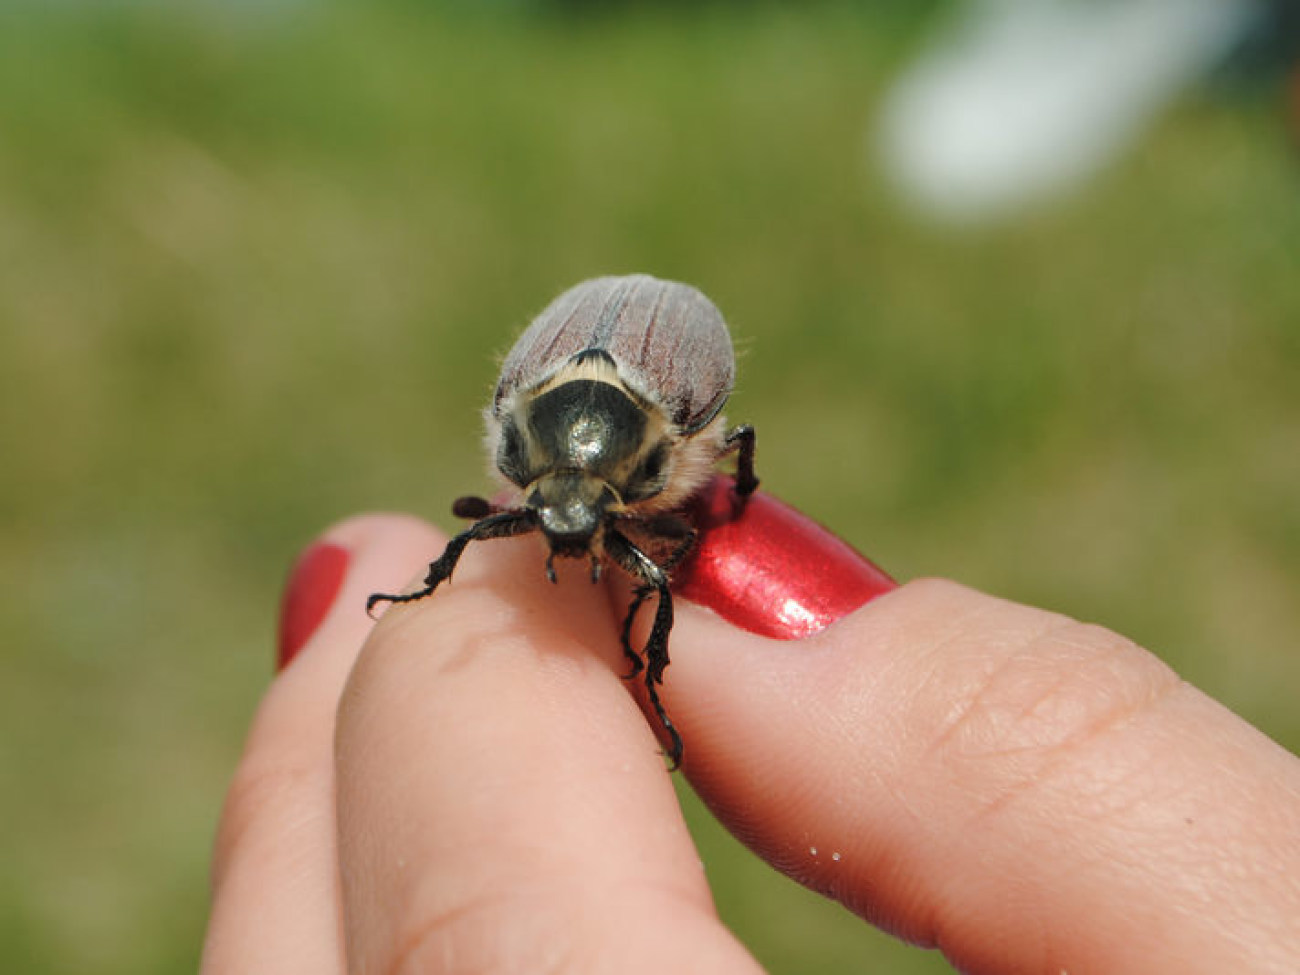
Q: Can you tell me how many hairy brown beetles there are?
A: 1